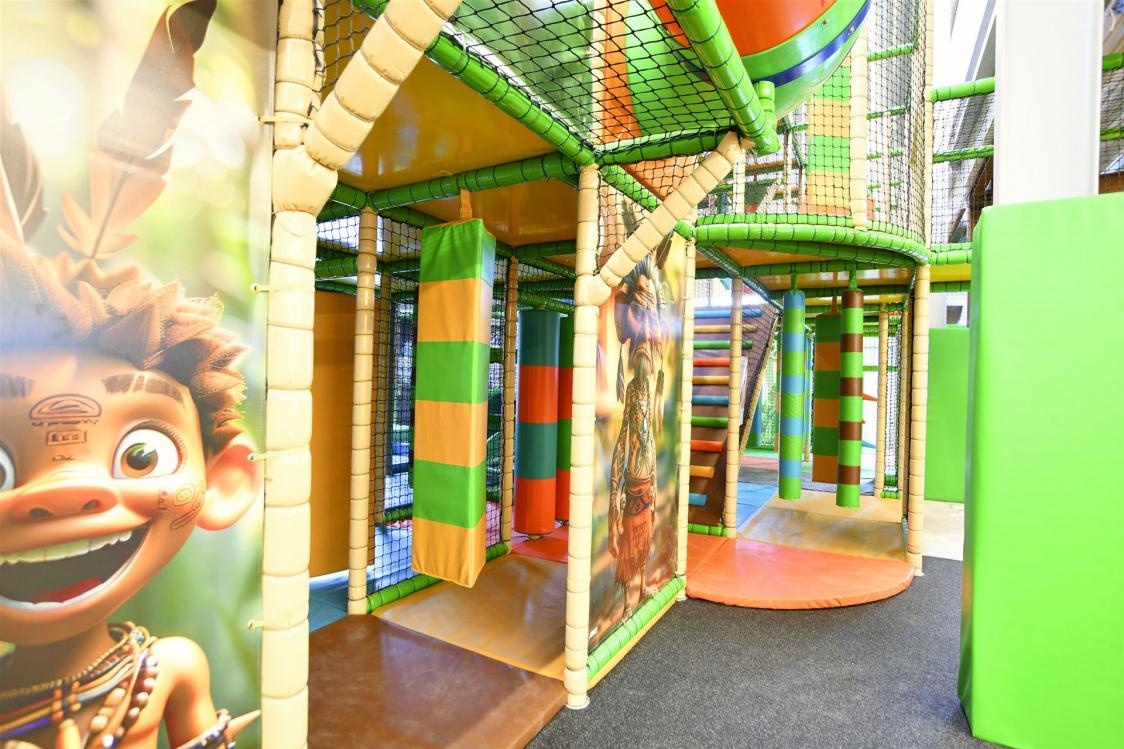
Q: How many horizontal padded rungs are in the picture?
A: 10